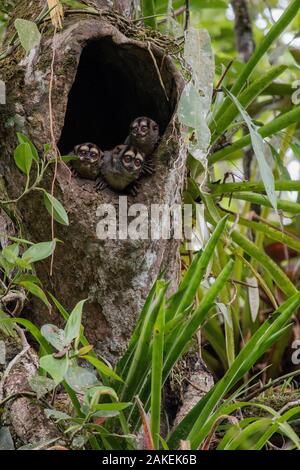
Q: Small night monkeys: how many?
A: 3